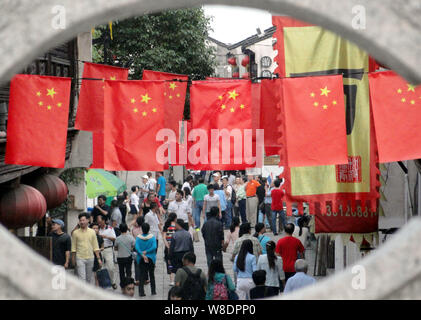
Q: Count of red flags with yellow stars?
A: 7